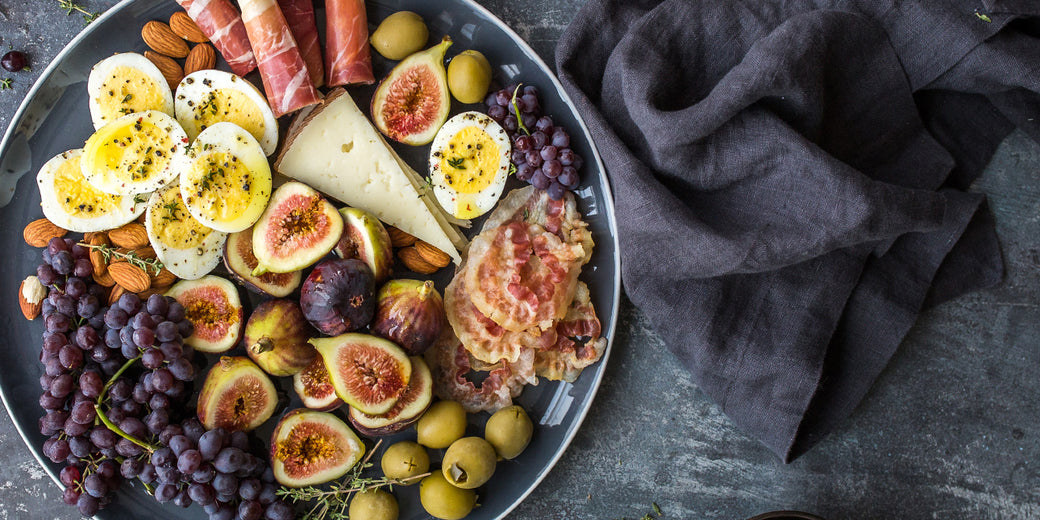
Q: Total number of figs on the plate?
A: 13